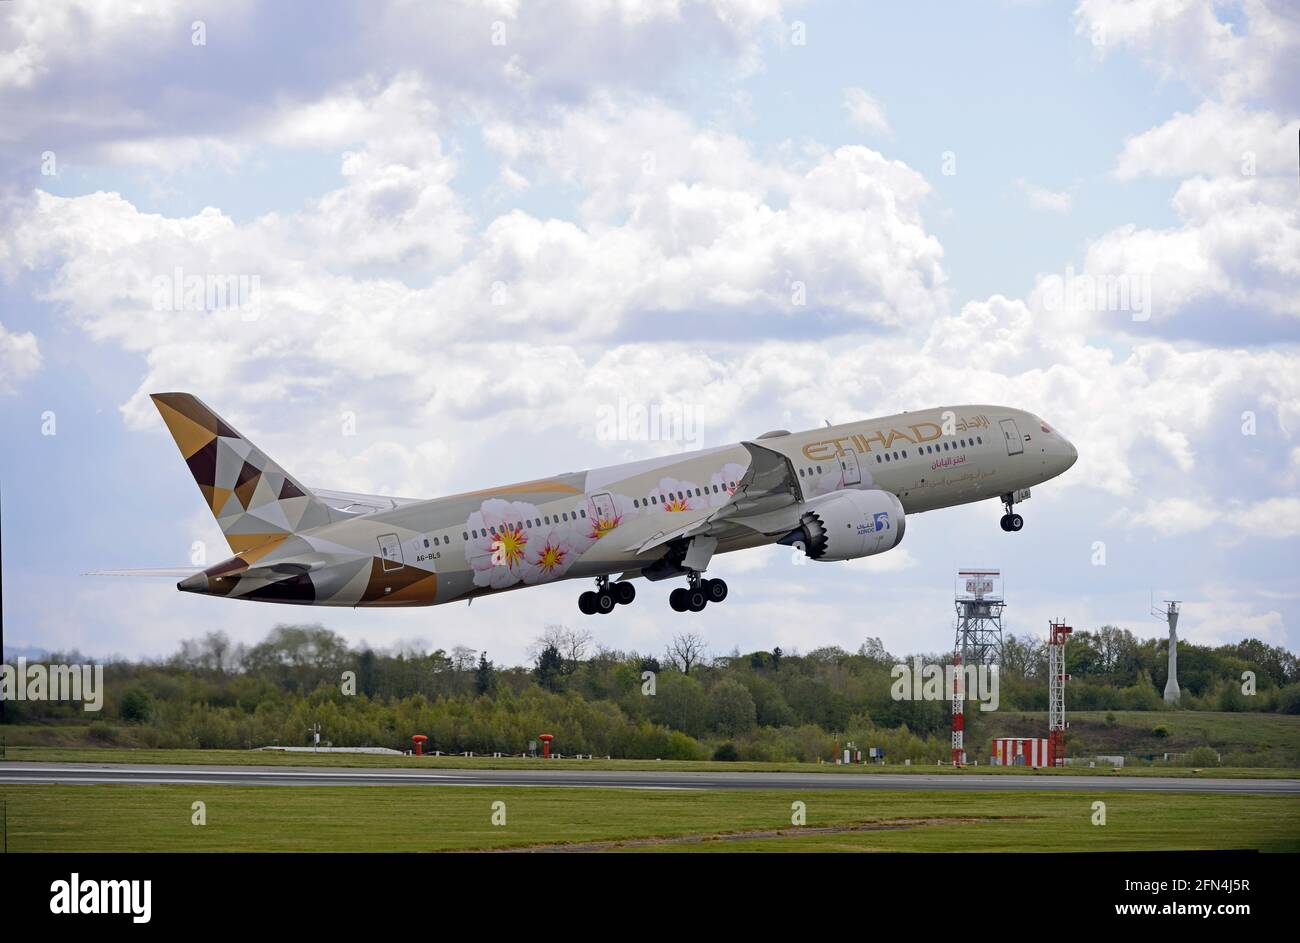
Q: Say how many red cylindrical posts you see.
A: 2